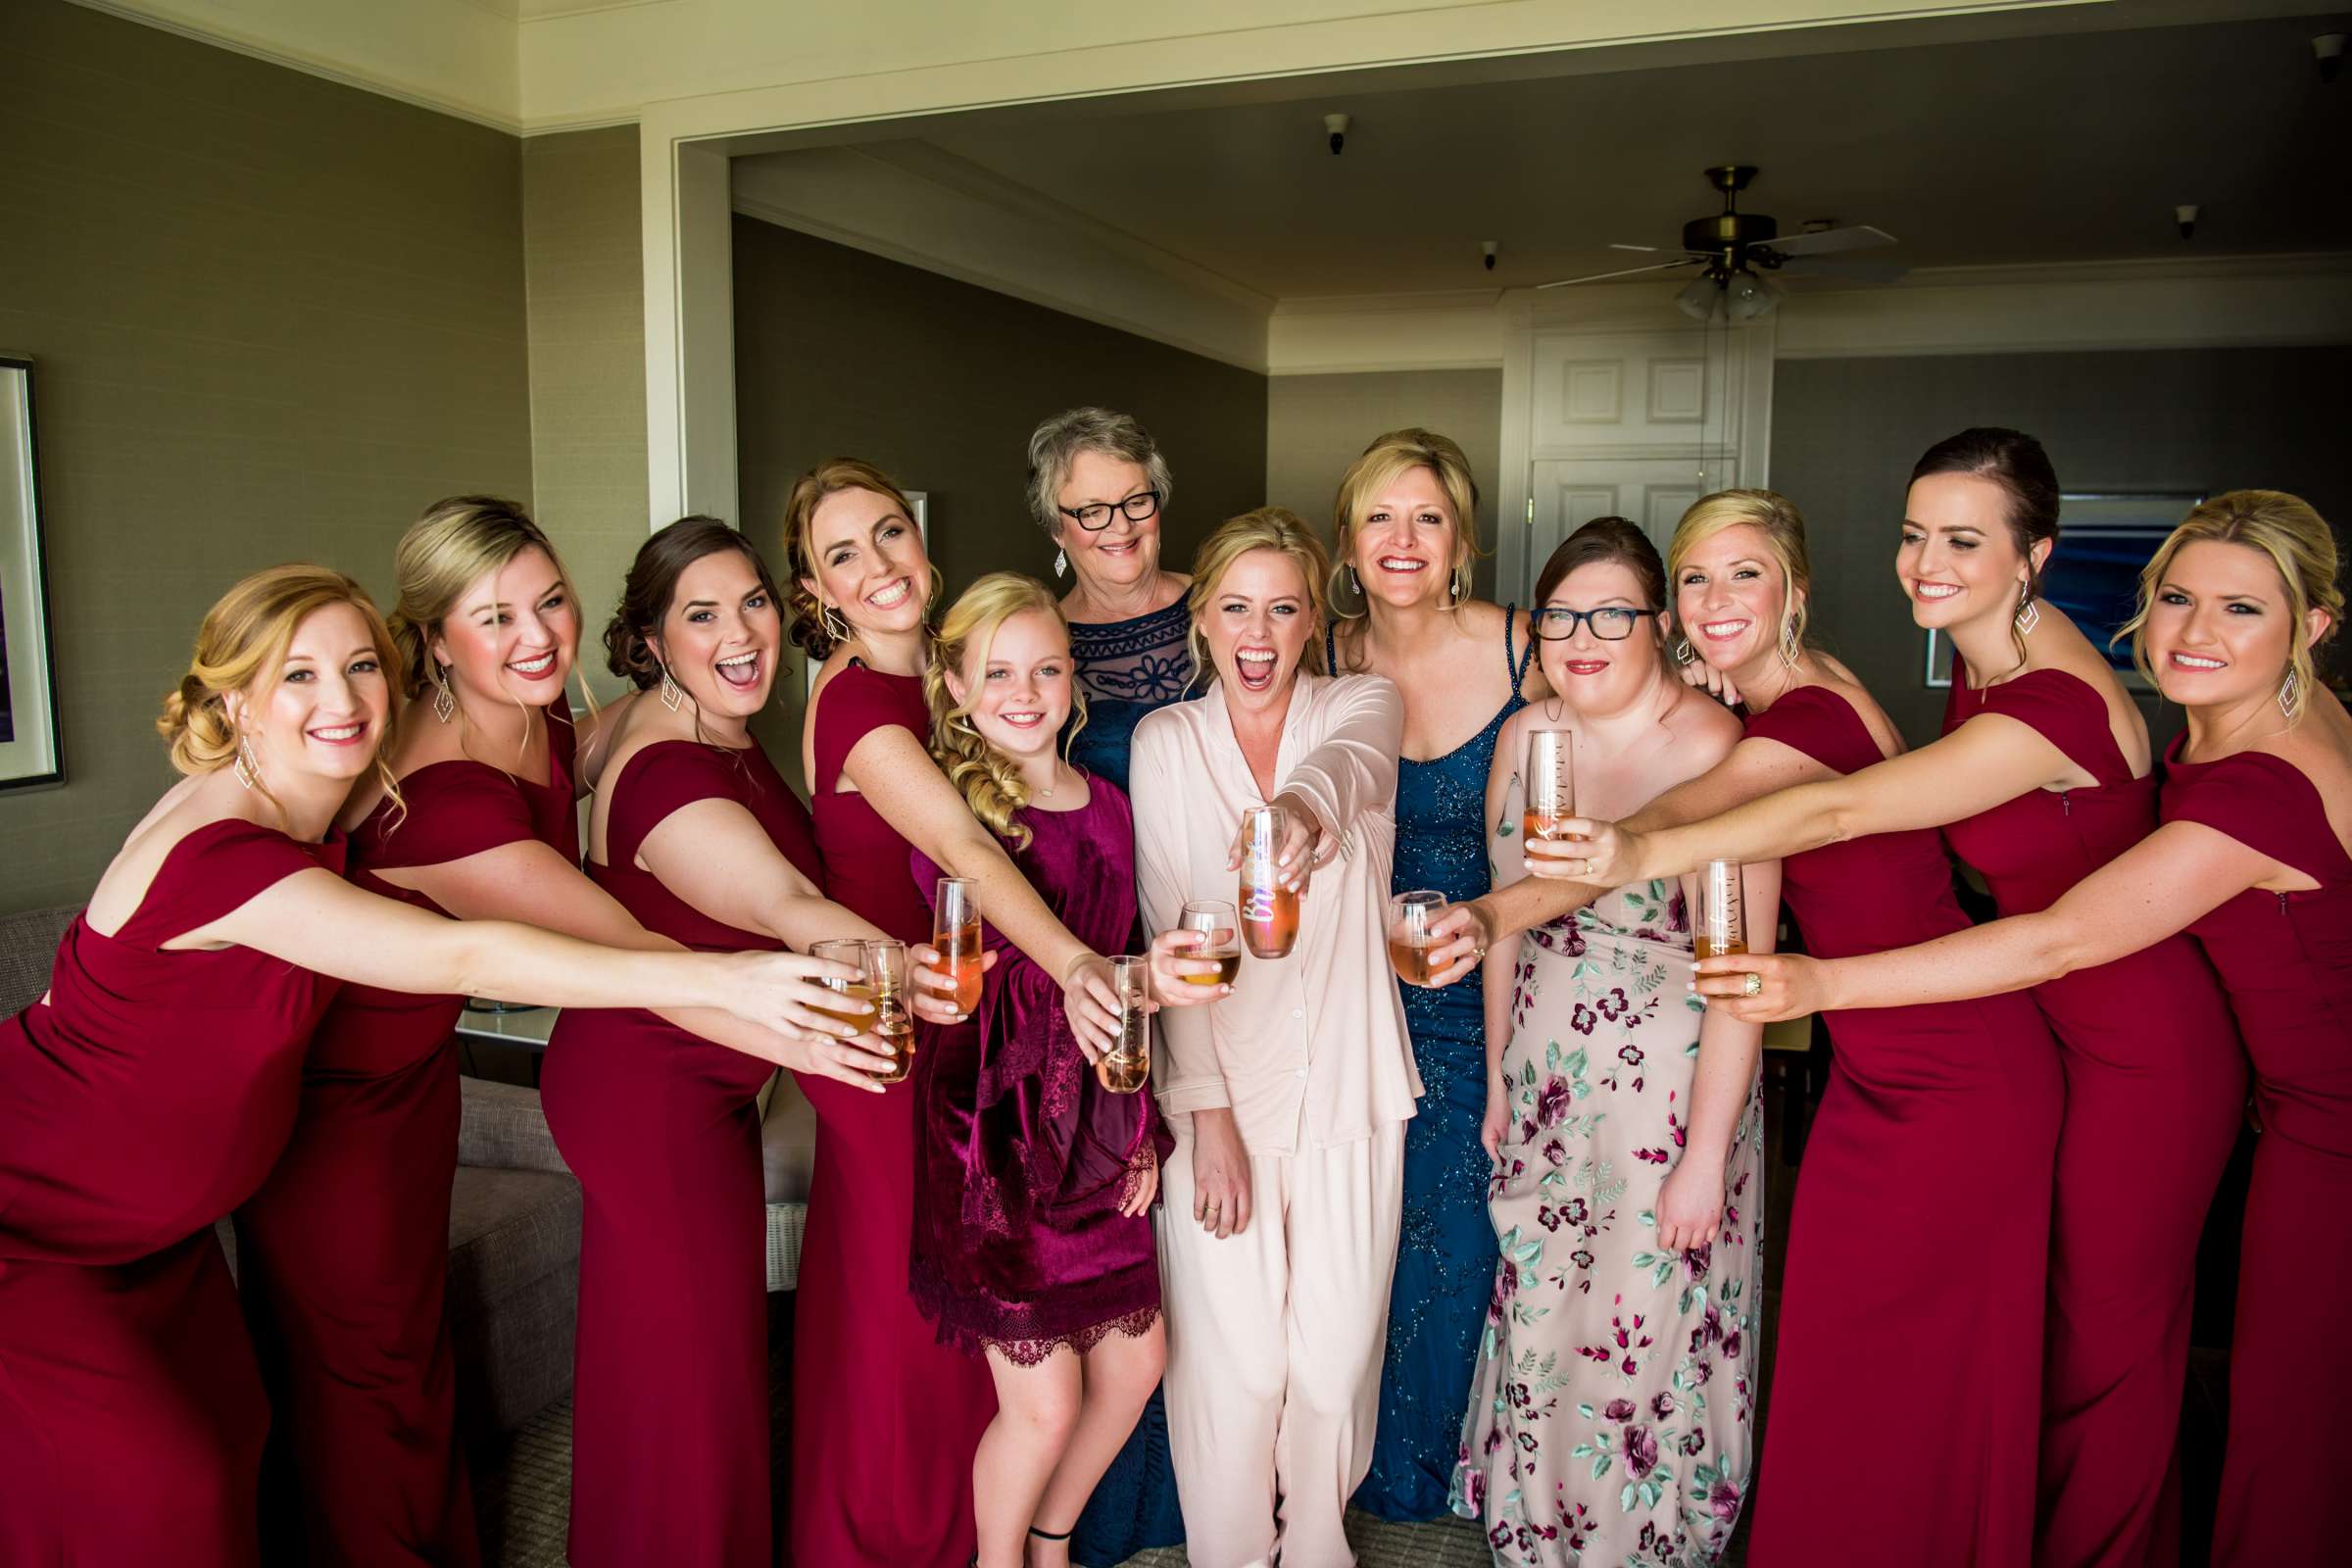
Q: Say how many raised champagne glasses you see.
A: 9